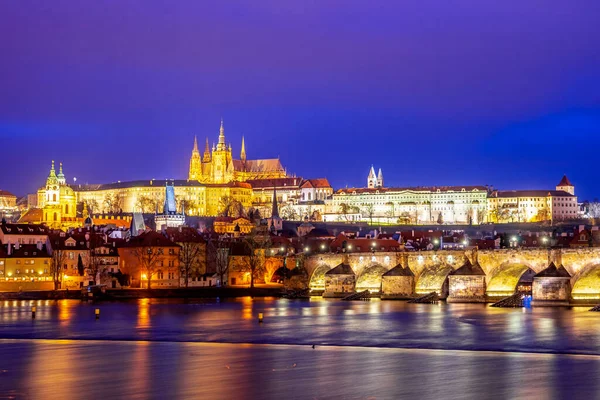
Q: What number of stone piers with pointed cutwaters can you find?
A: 4